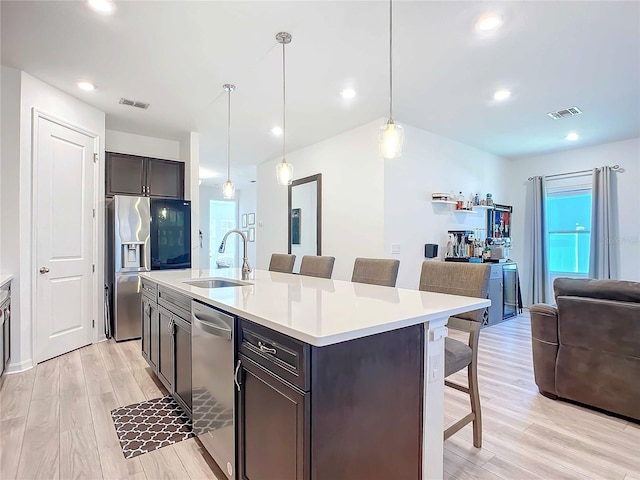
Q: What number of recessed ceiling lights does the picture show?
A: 7